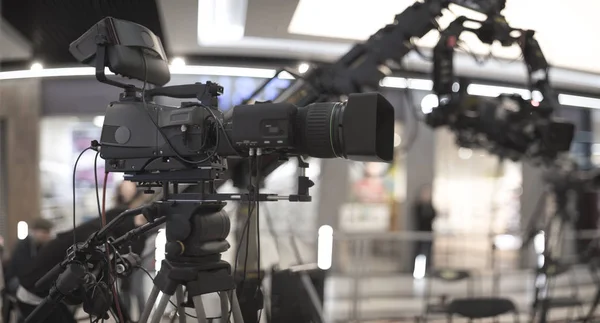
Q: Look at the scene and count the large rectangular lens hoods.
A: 1